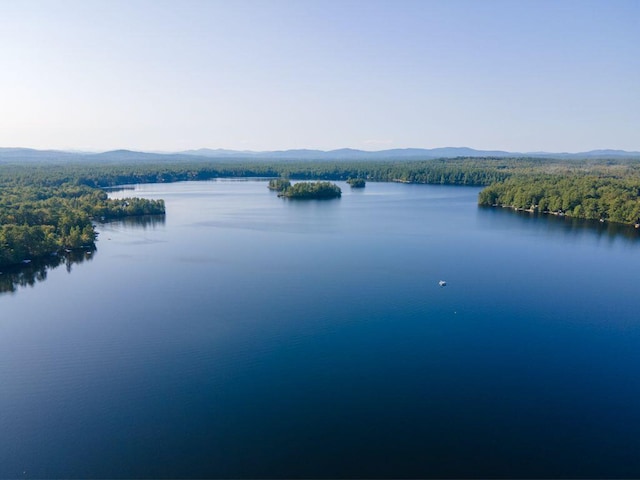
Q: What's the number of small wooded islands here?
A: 3